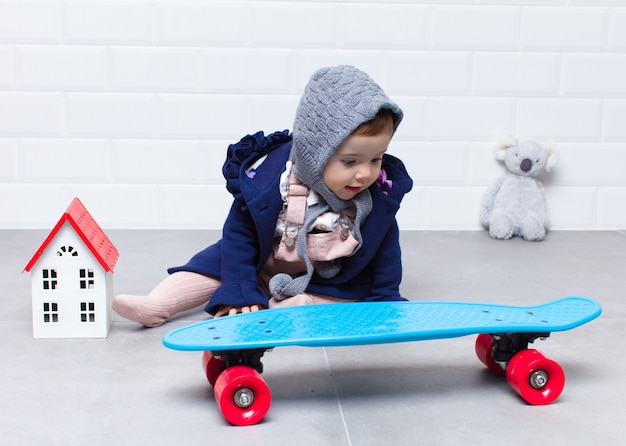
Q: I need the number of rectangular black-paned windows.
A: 4